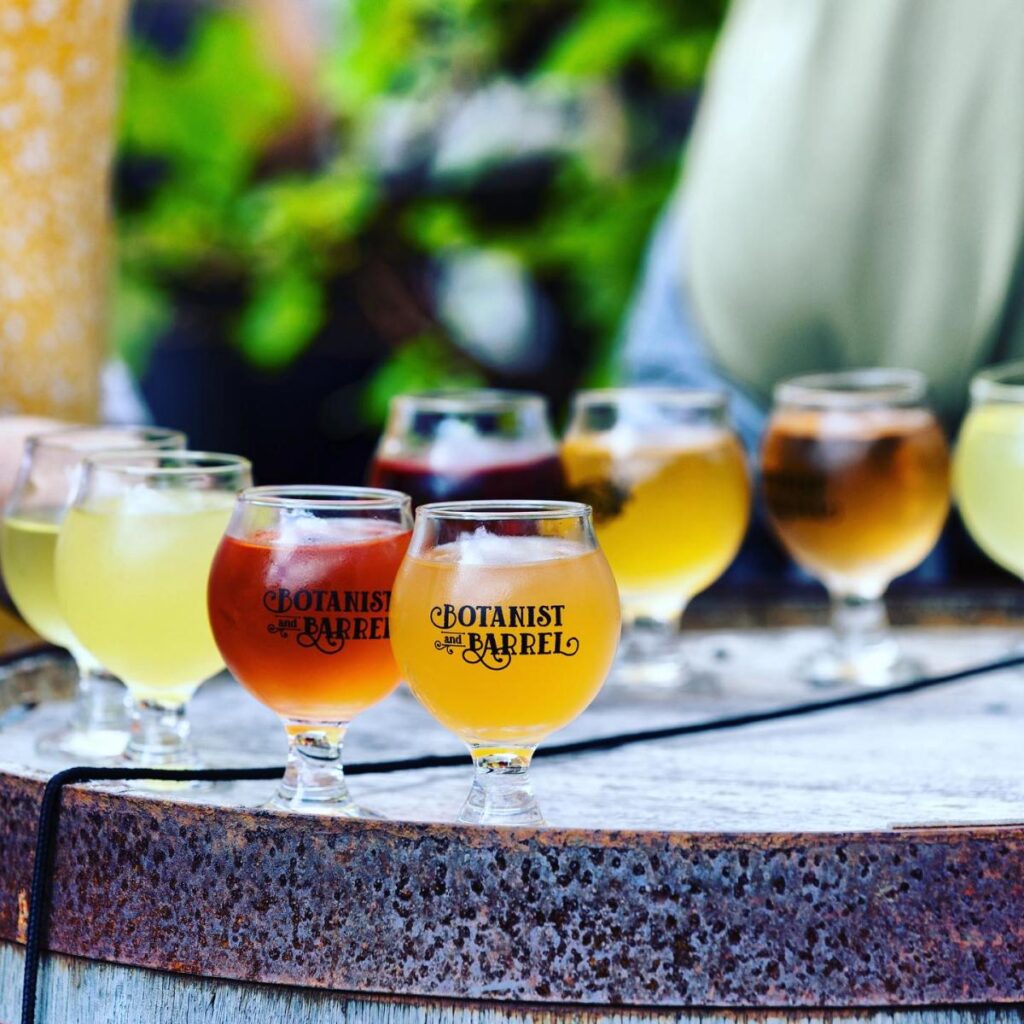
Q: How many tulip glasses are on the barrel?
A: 8